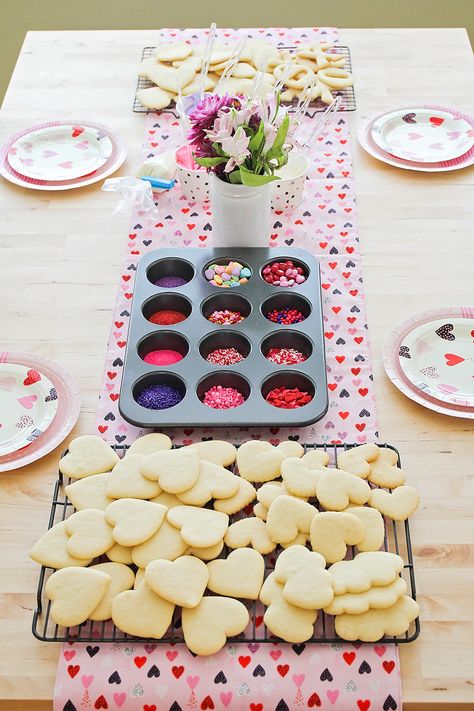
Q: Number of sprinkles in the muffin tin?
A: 12